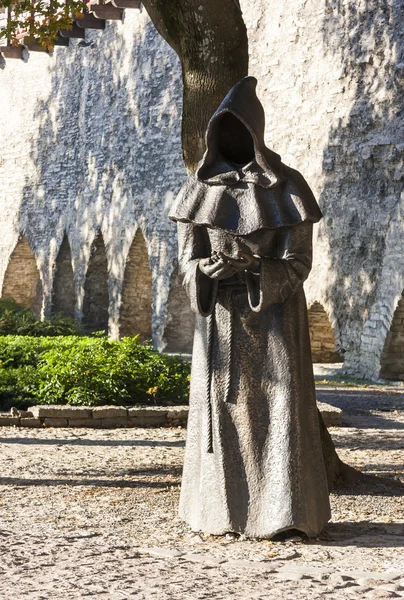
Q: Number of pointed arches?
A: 7